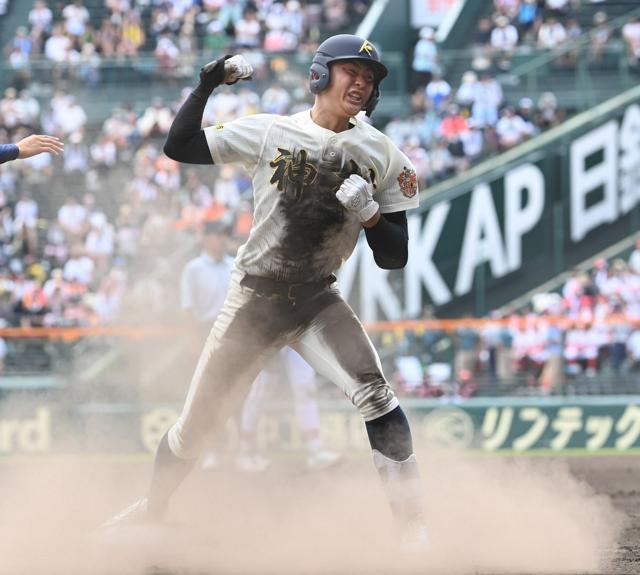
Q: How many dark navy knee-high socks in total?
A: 2